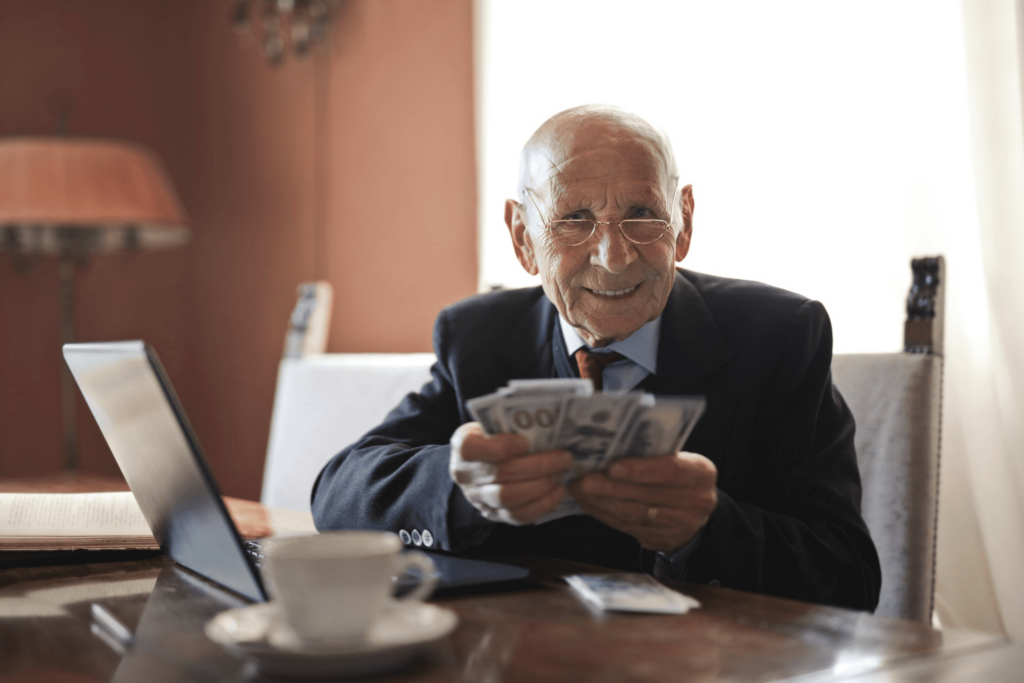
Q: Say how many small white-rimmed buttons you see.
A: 3